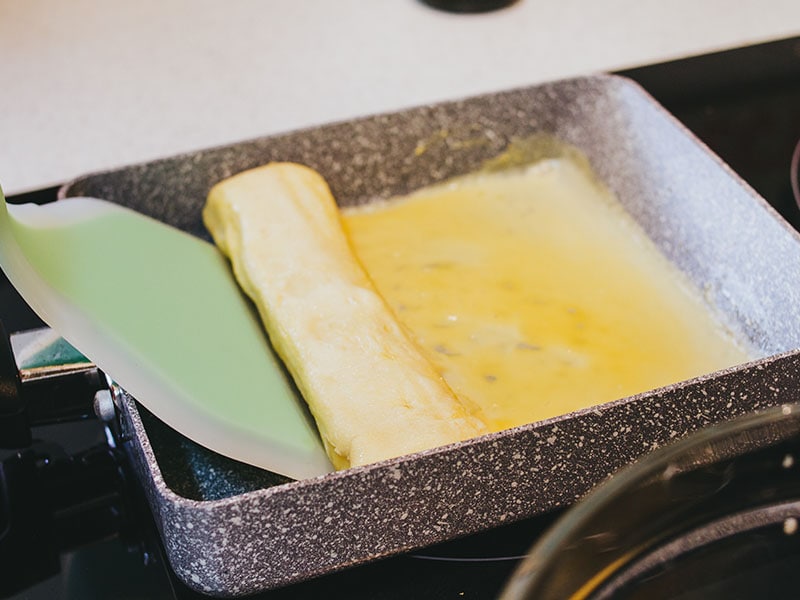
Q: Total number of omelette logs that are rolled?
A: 1